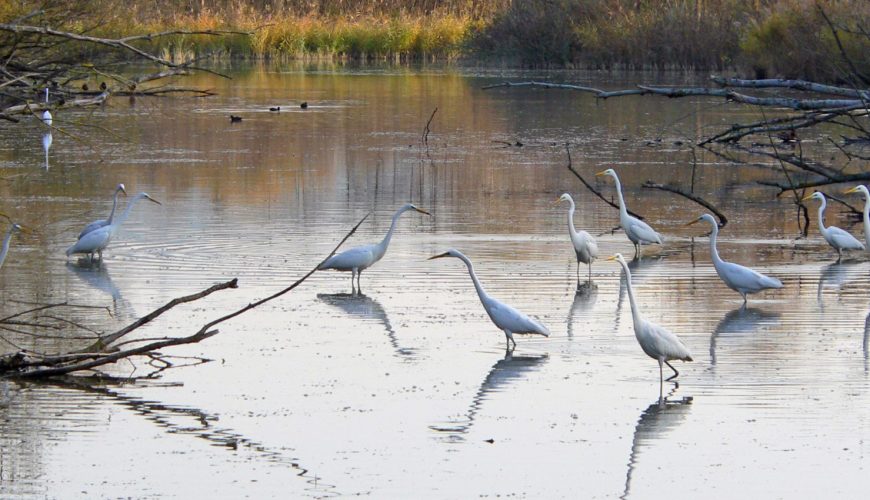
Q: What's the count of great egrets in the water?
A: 12